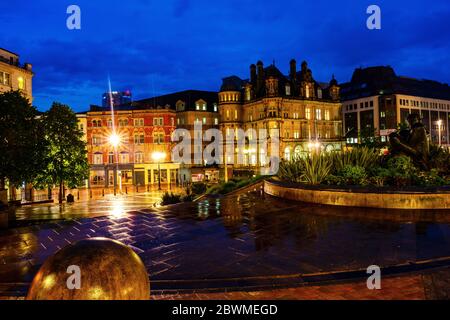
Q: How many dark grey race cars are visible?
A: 0